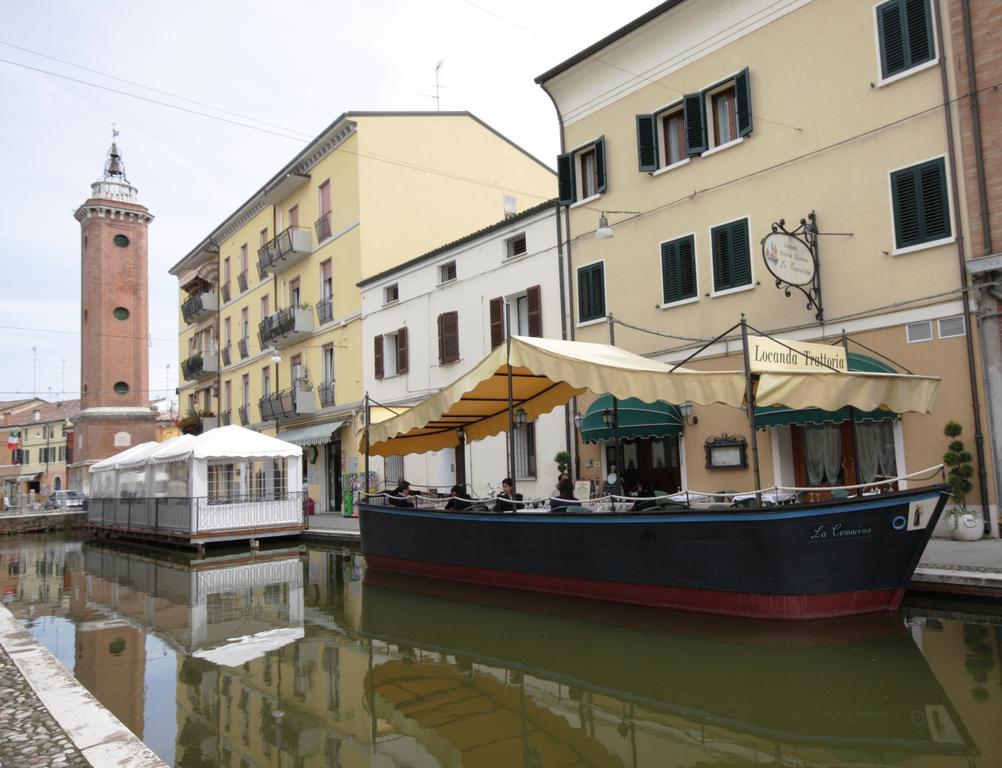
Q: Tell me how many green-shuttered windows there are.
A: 8